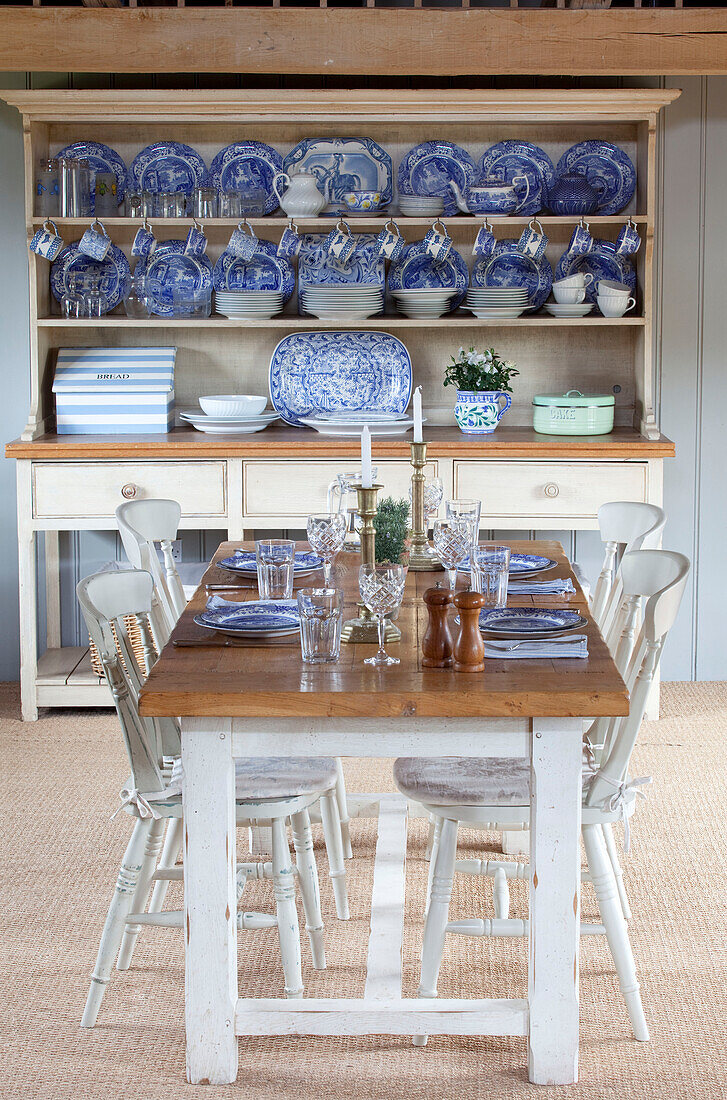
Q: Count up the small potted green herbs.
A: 1